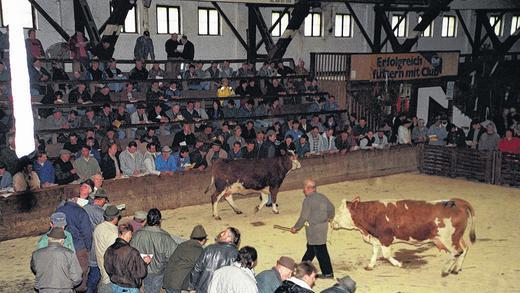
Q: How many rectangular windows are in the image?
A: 12